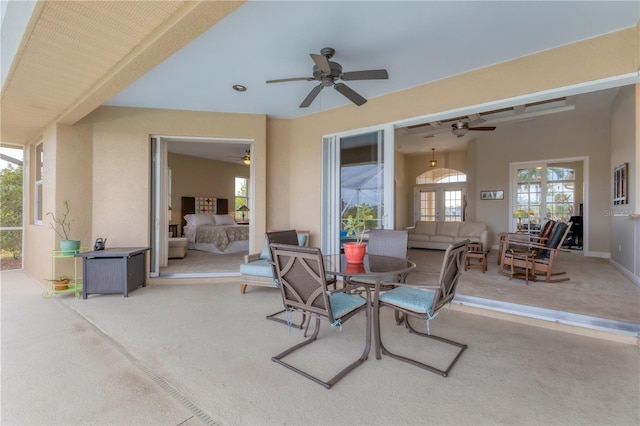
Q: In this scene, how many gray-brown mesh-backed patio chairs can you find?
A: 4